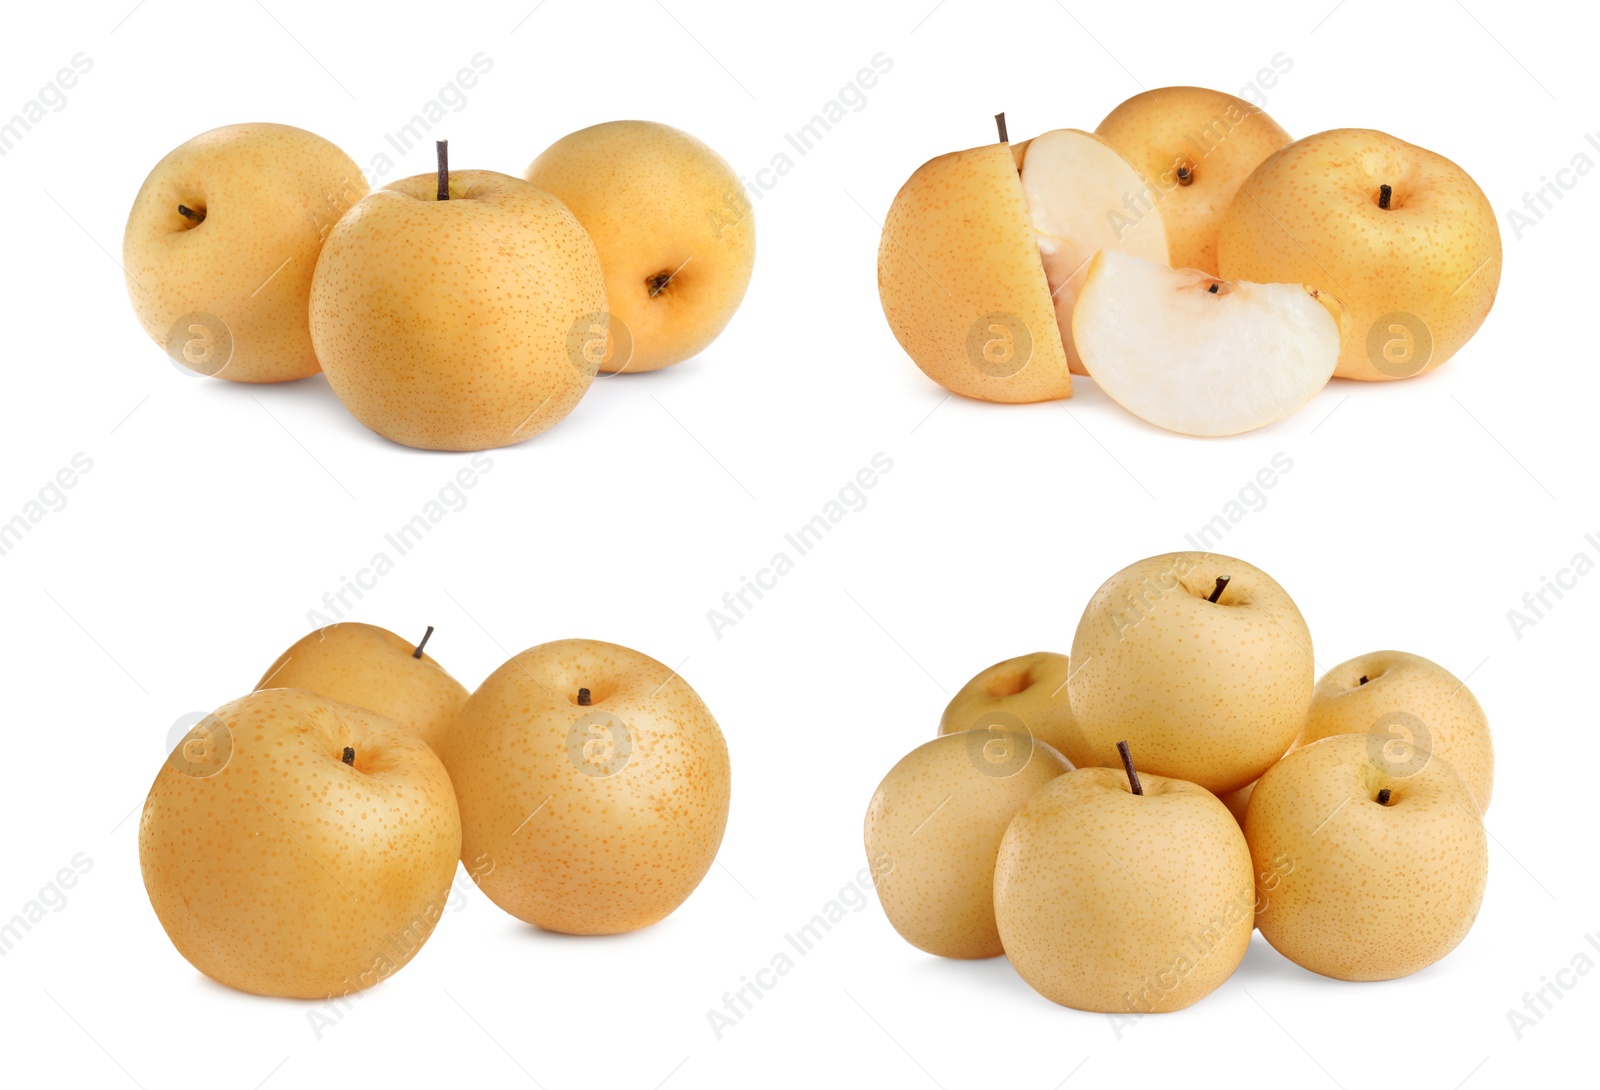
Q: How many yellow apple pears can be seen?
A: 15